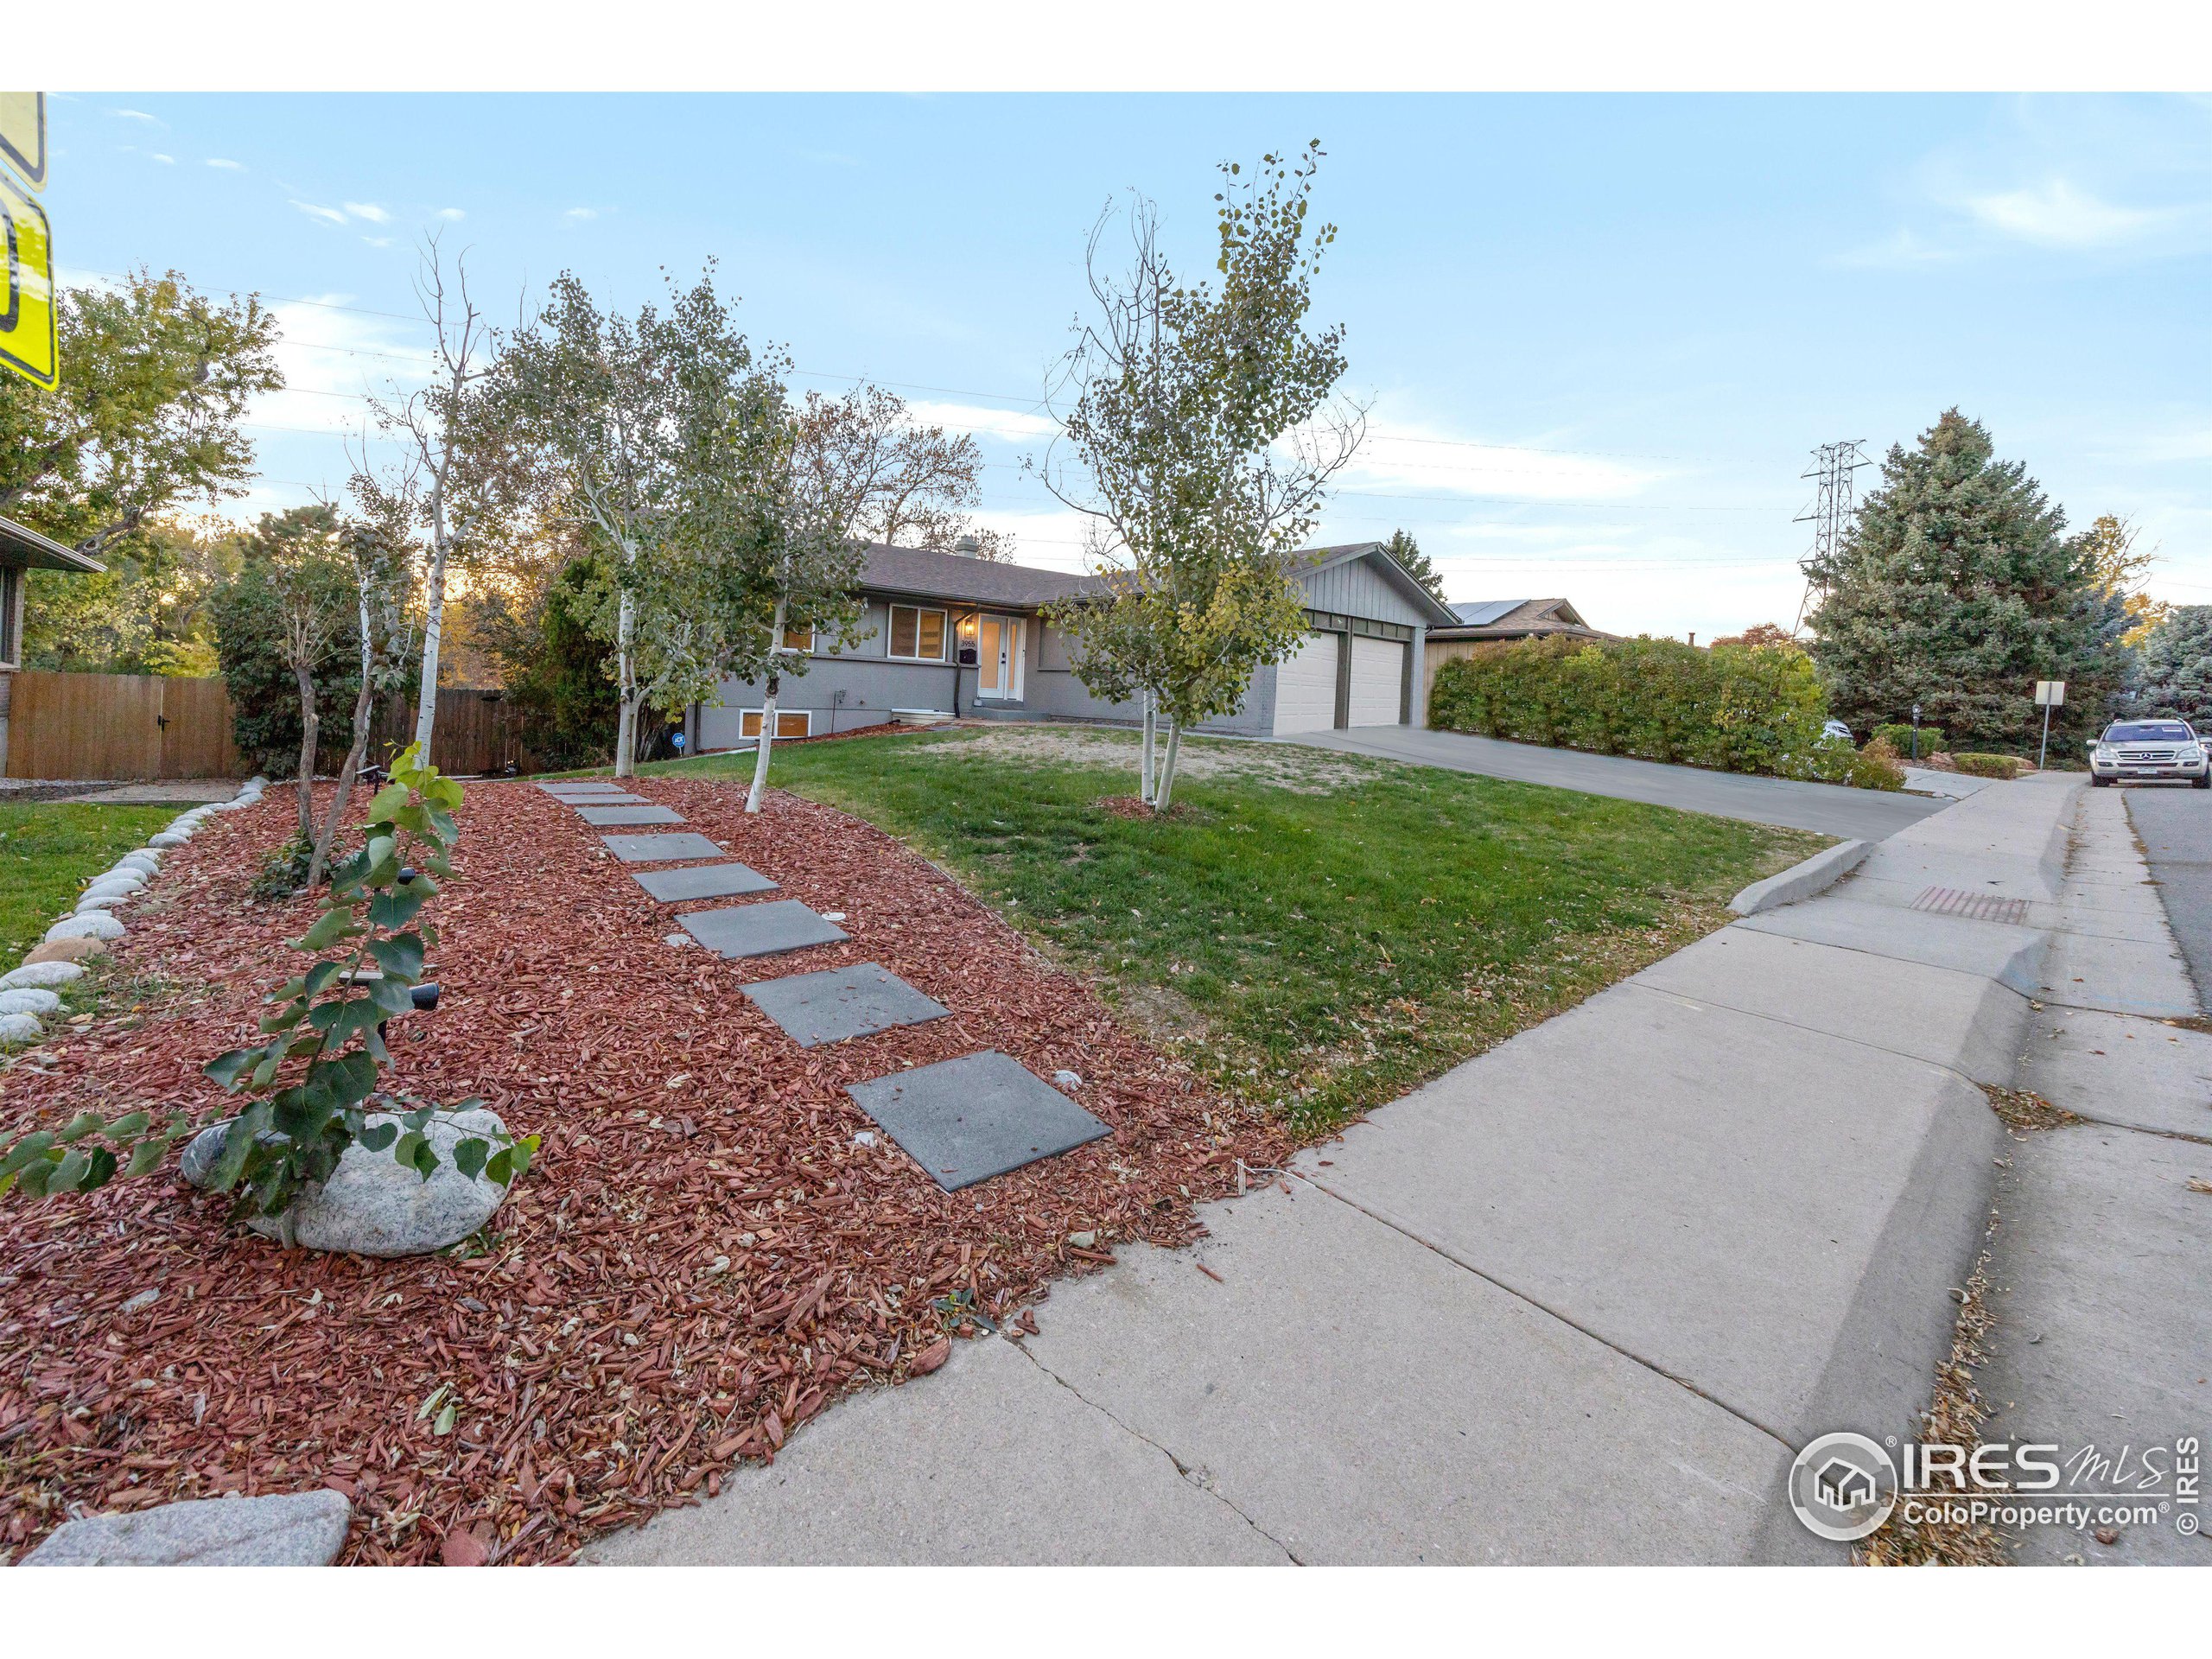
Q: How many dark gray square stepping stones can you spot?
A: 8